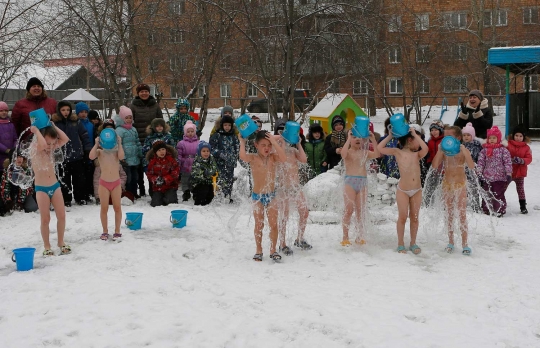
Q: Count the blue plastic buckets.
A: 10